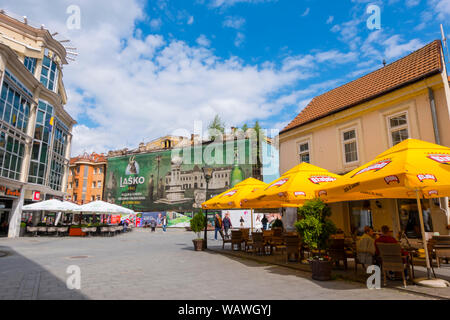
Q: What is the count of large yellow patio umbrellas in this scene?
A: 3